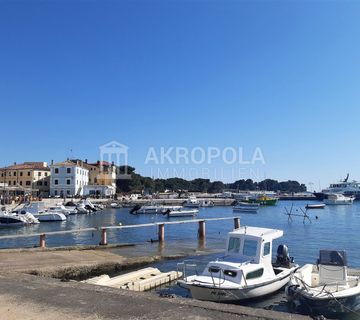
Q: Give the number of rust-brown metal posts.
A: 5